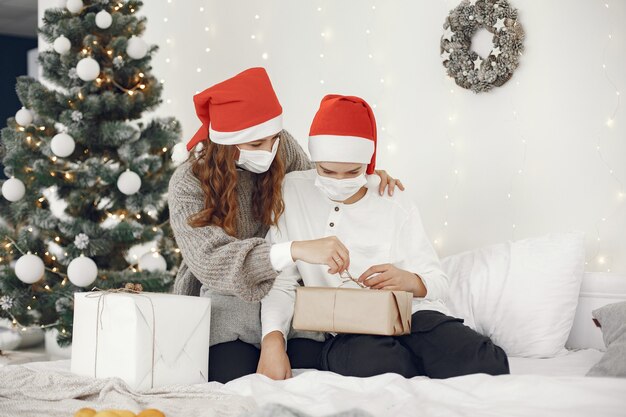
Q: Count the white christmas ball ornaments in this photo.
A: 12